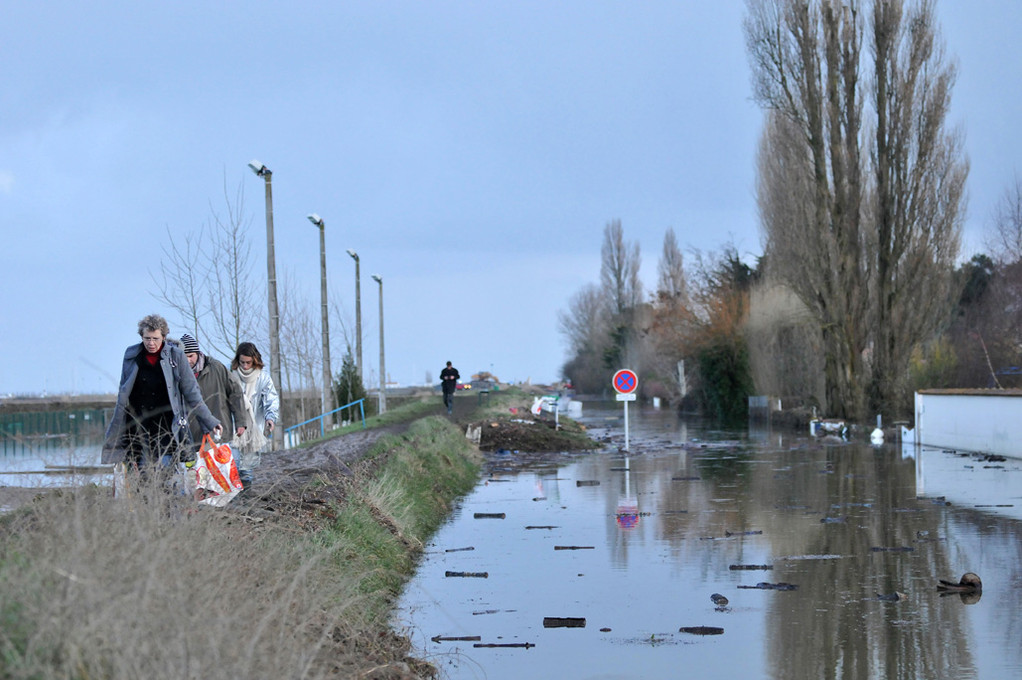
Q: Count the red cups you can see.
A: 0